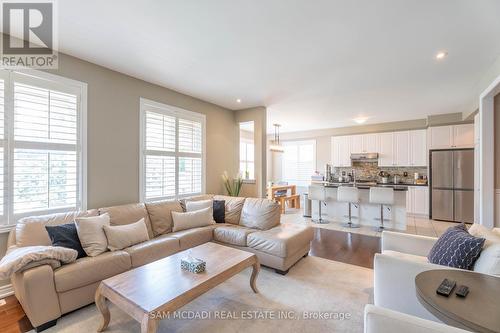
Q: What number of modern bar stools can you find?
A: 3